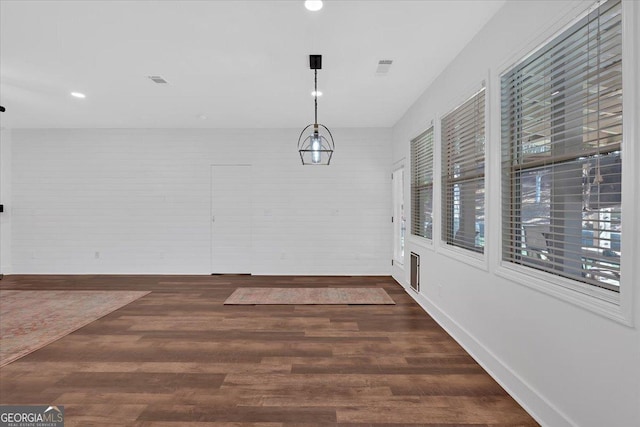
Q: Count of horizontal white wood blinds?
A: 3